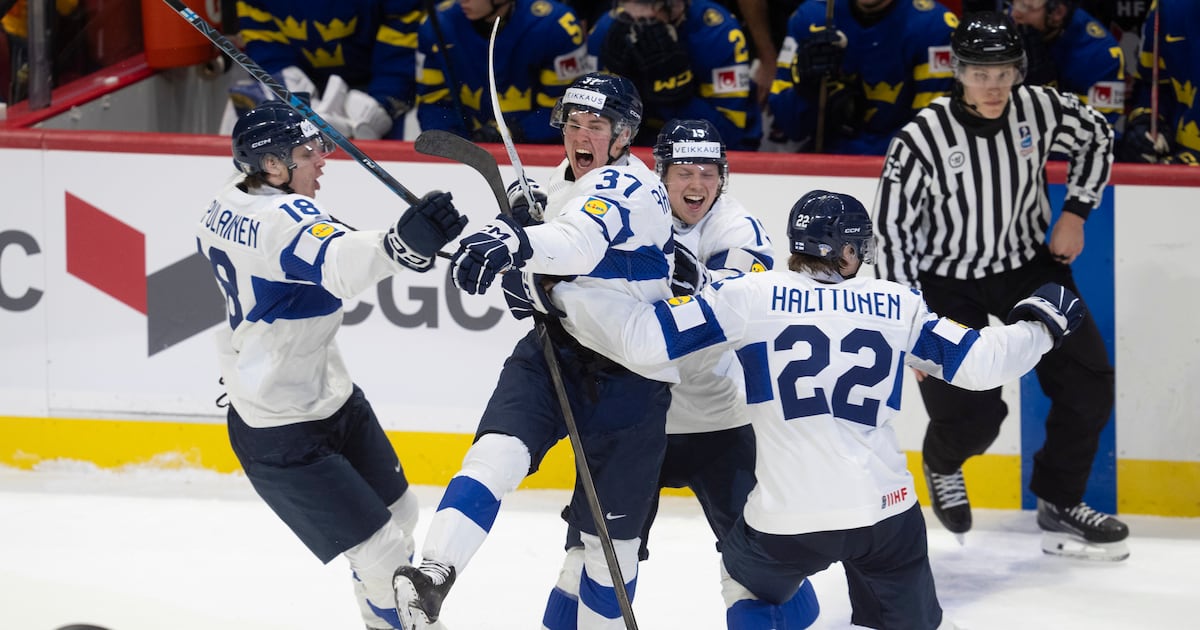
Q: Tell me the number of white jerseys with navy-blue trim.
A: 4